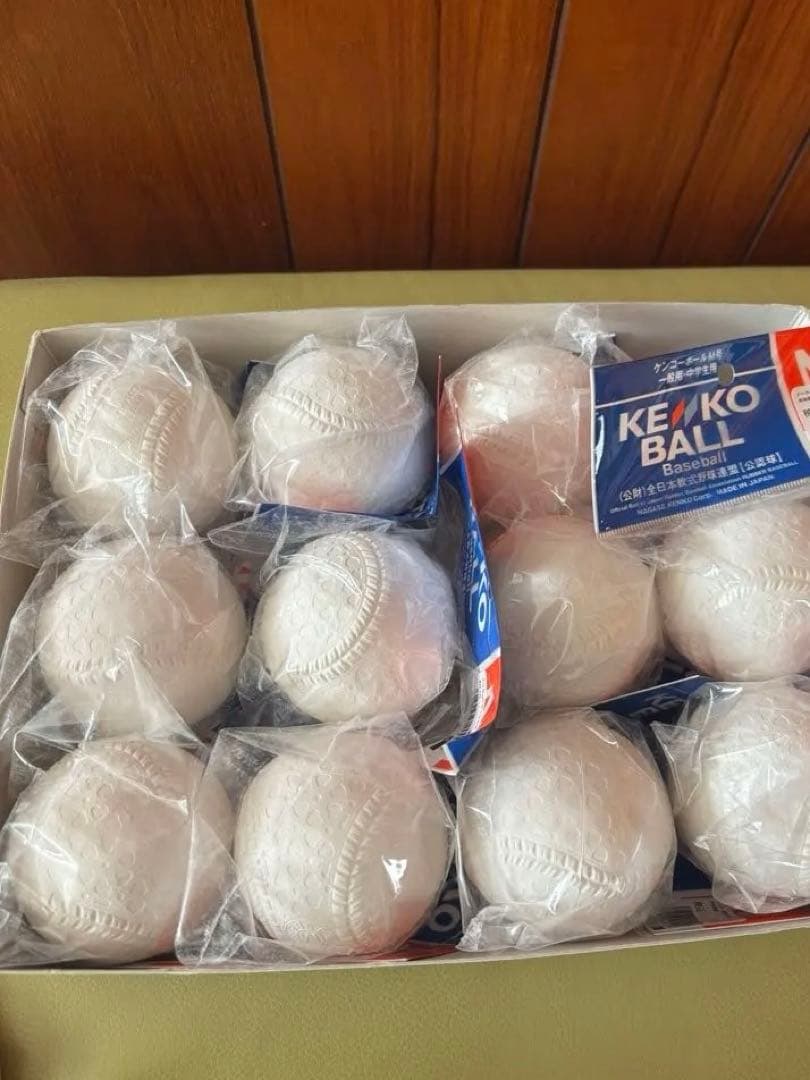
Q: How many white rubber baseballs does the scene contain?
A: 11